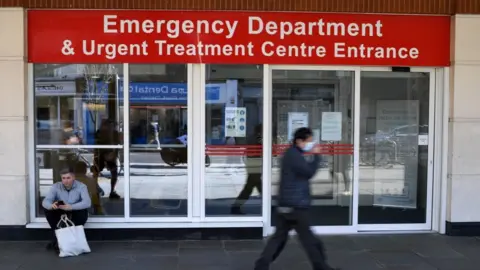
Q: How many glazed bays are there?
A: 5